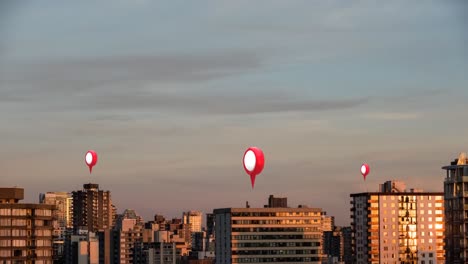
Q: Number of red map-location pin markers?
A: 3